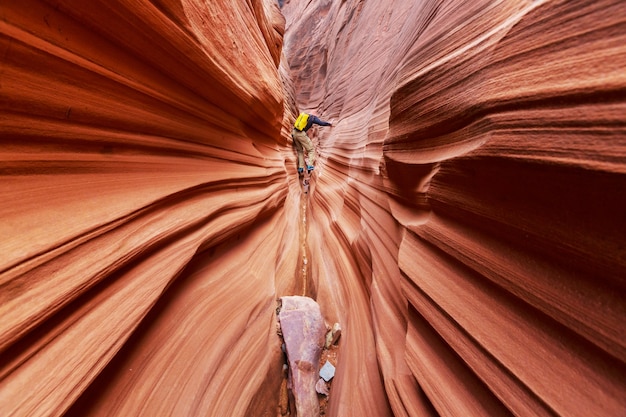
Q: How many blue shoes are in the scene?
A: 2